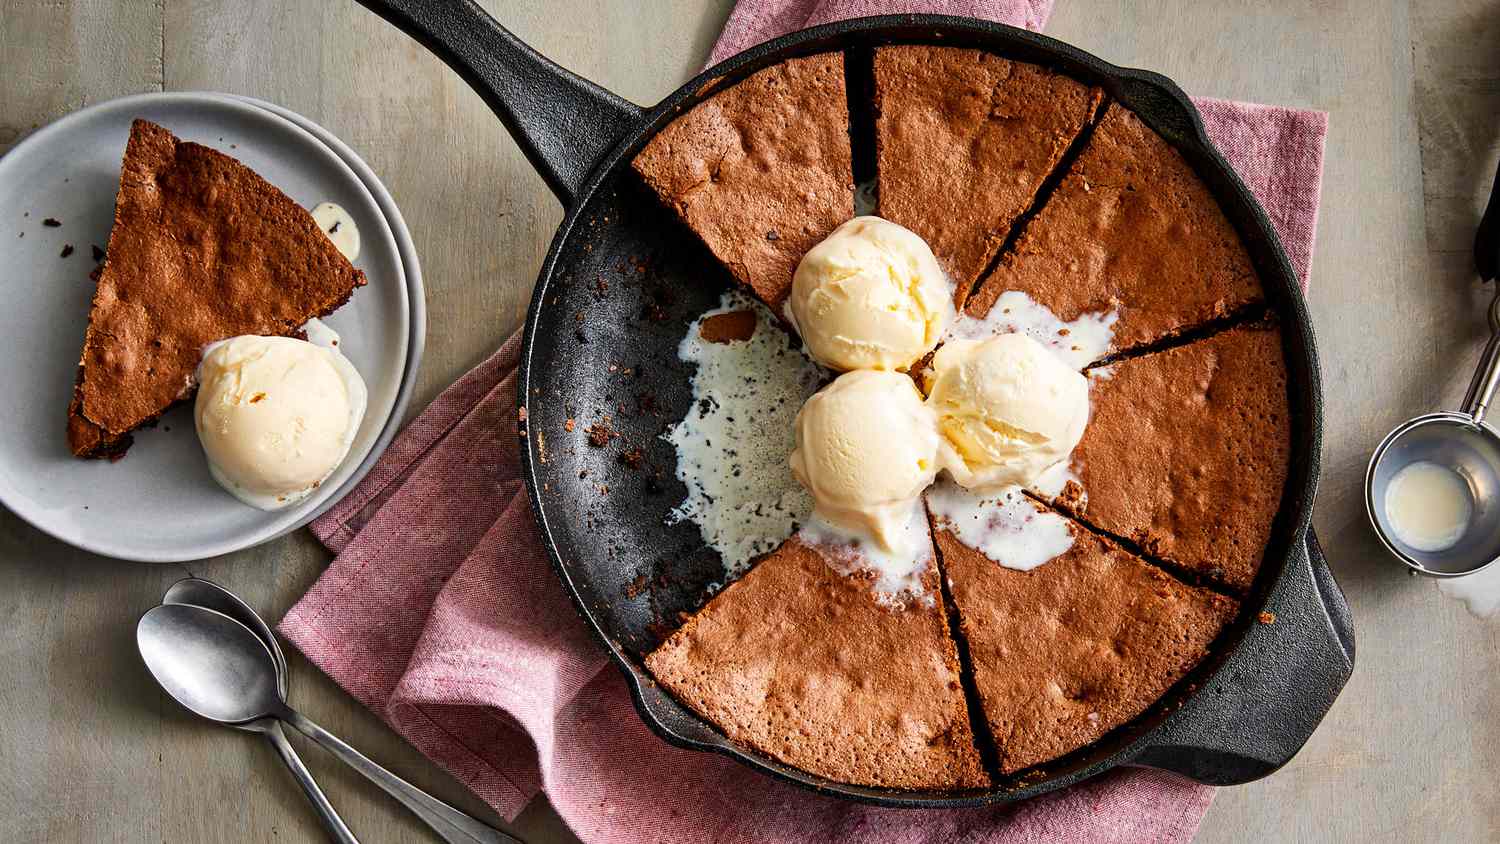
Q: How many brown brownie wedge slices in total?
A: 7